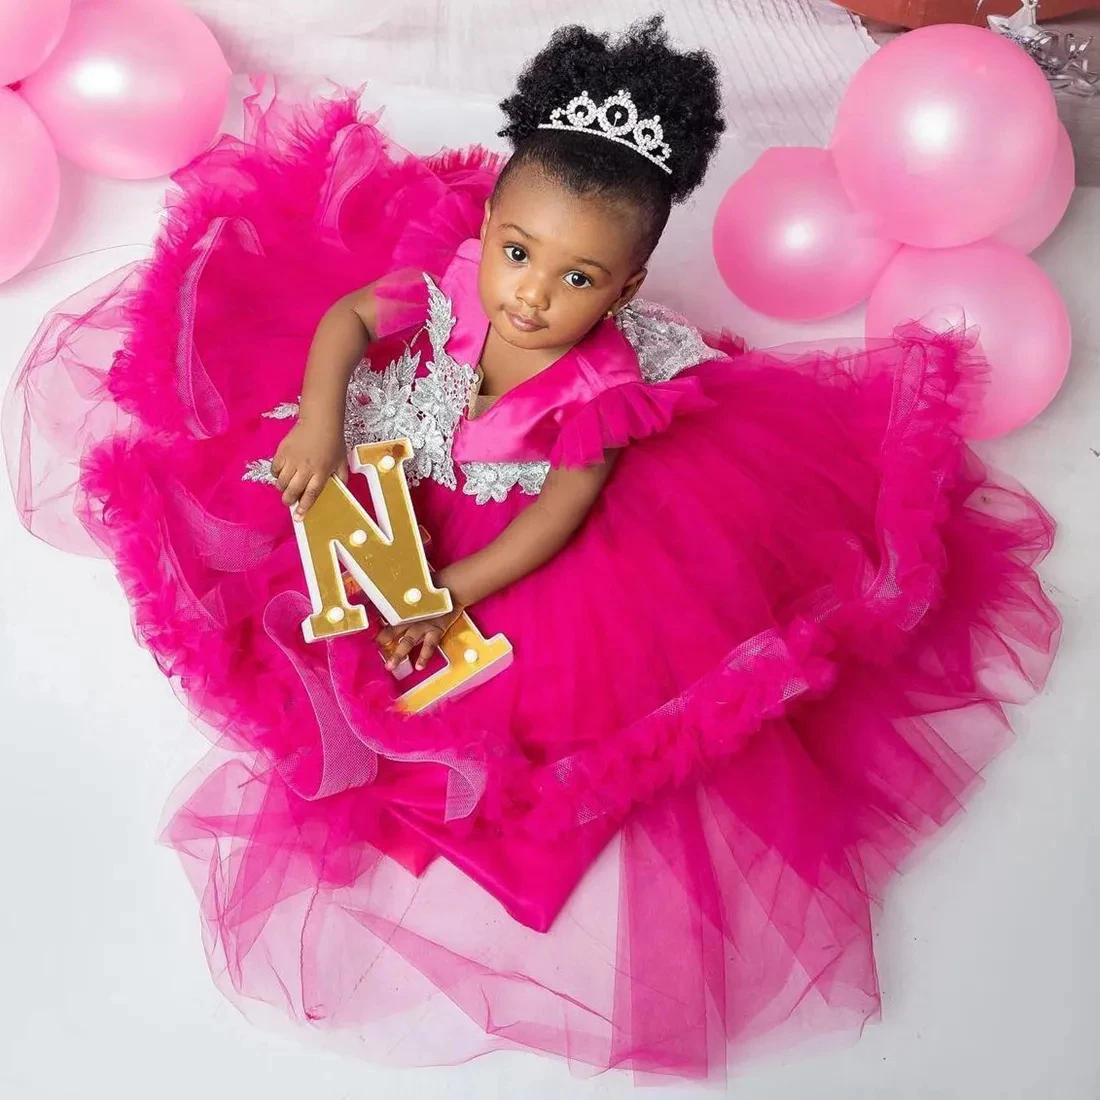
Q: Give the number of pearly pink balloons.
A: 7